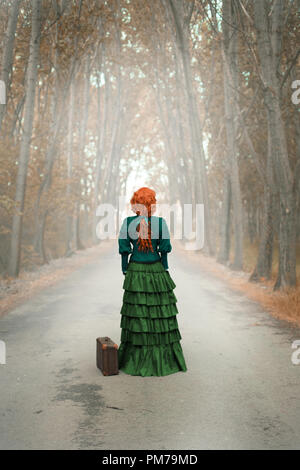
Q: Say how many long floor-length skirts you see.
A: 1